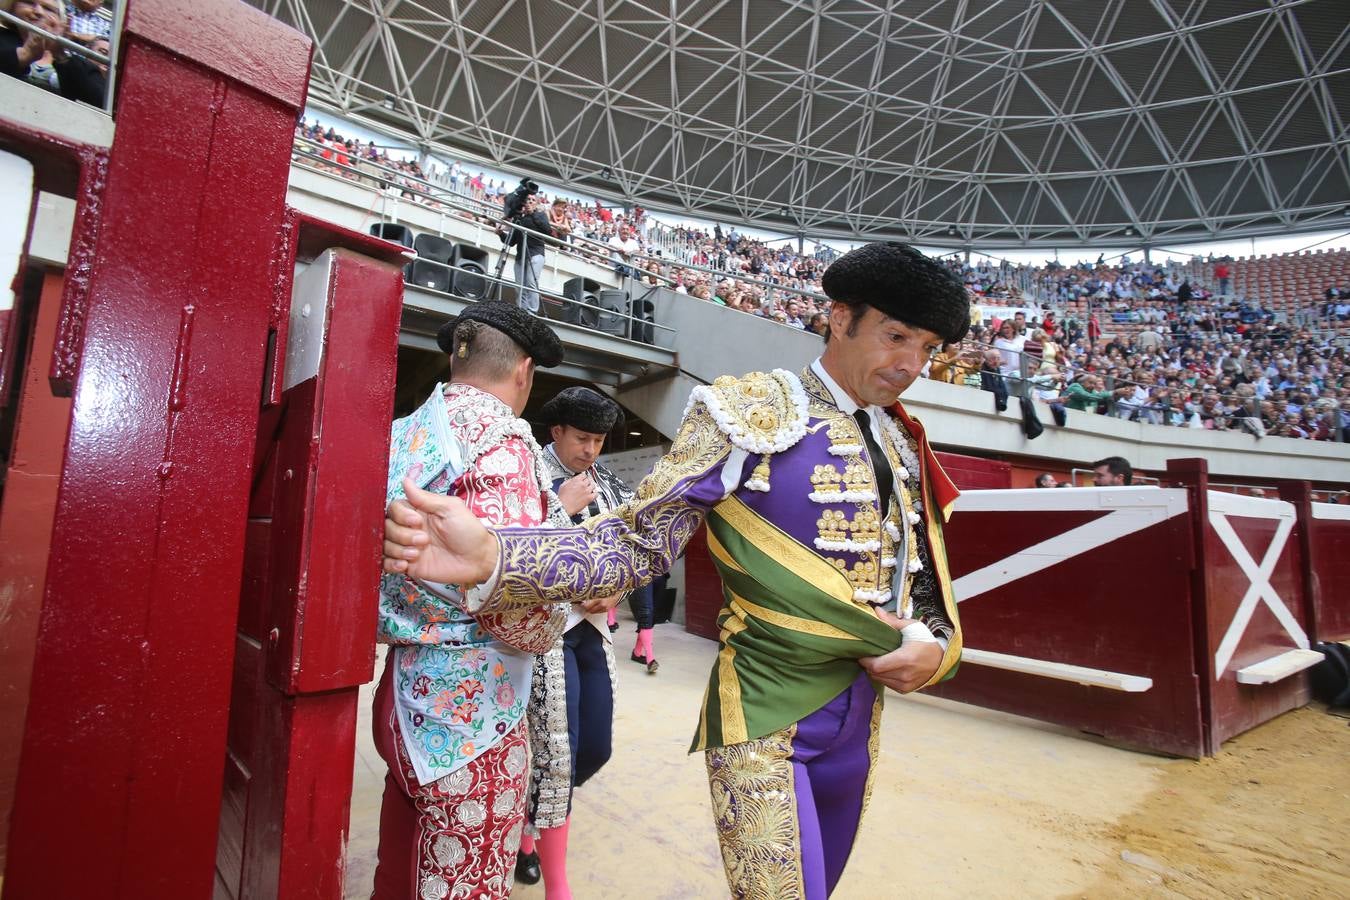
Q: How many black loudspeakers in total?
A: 6